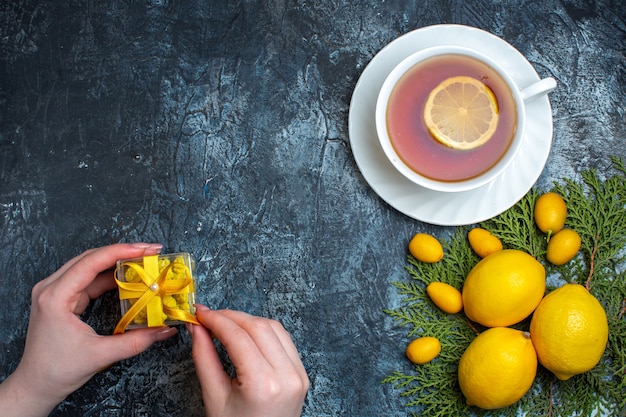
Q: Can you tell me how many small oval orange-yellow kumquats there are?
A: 6